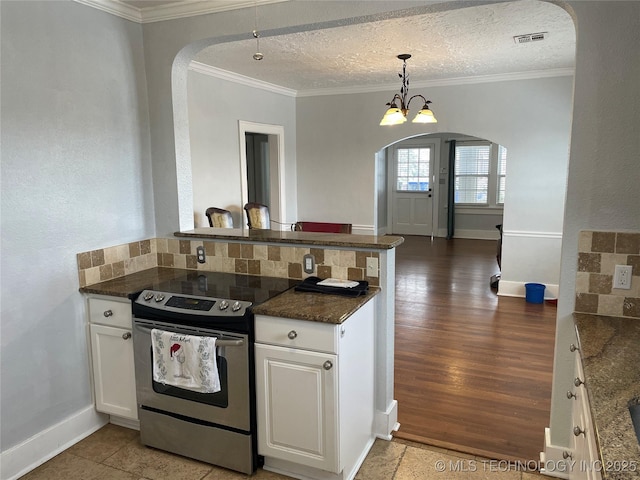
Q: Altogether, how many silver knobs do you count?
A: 13